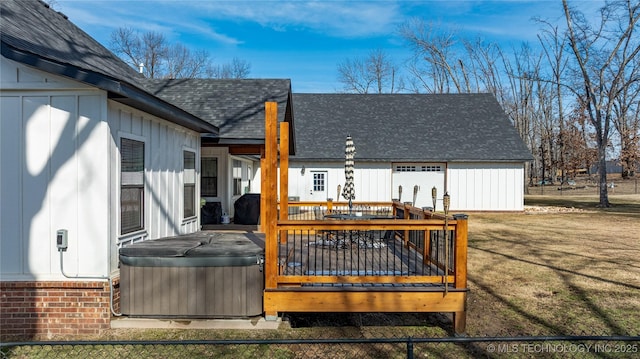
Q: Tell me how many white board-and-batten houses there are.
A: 2